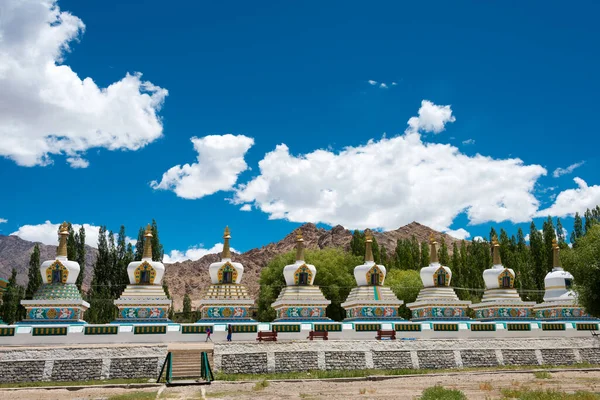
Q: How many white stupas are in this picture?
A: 8